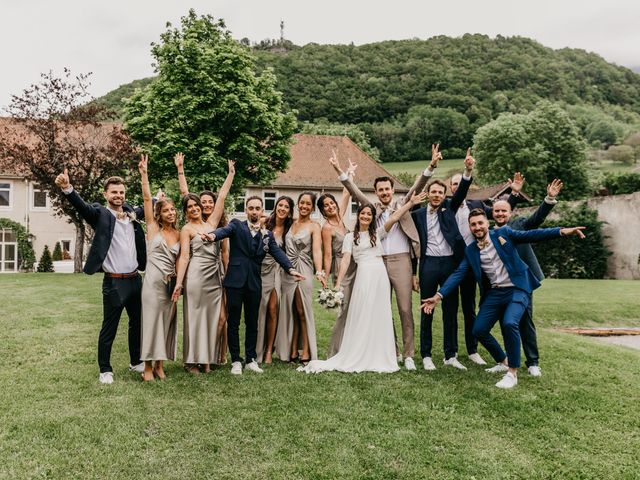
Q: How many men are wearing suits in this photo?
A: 7